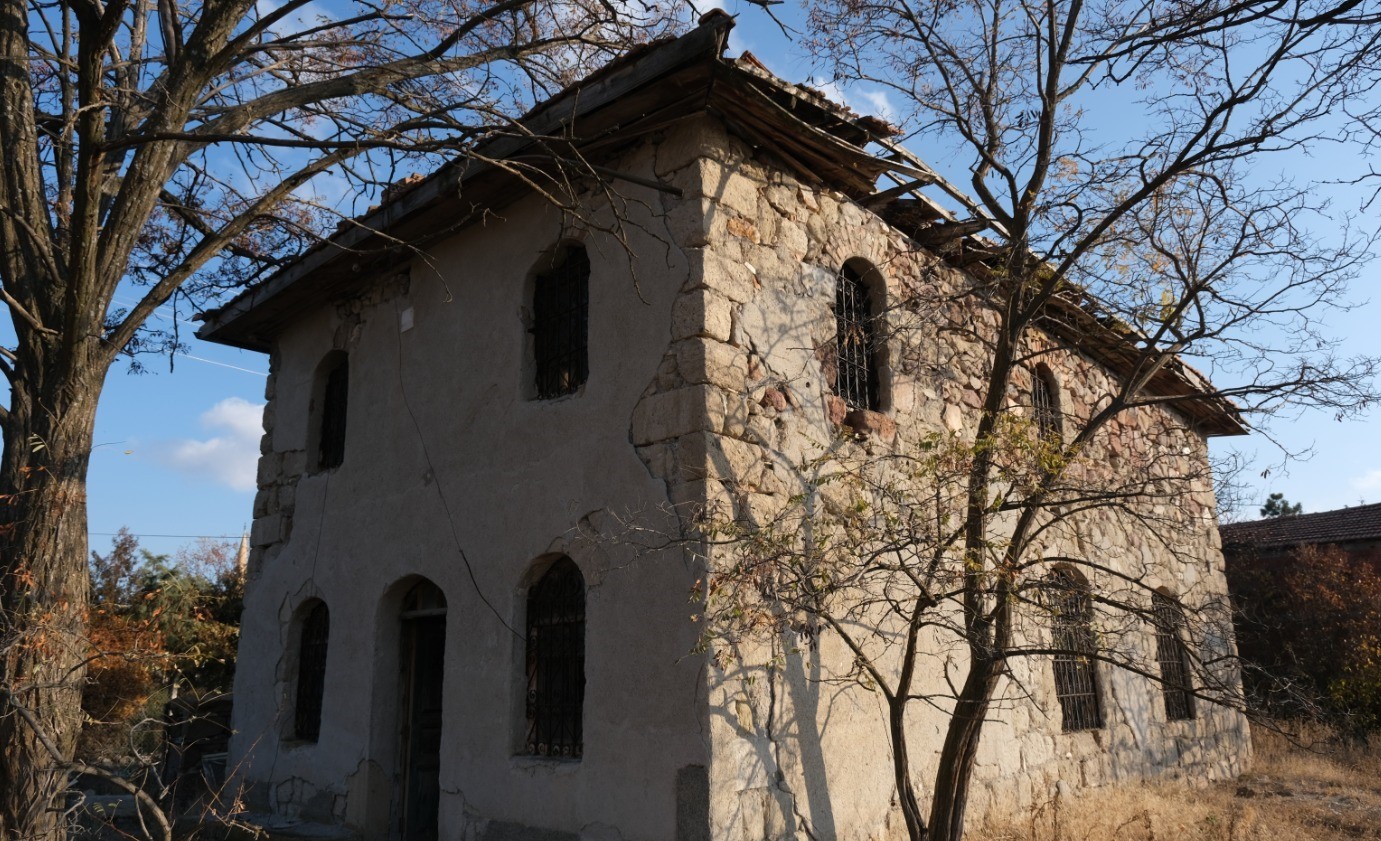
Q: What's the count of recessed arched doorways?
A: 1